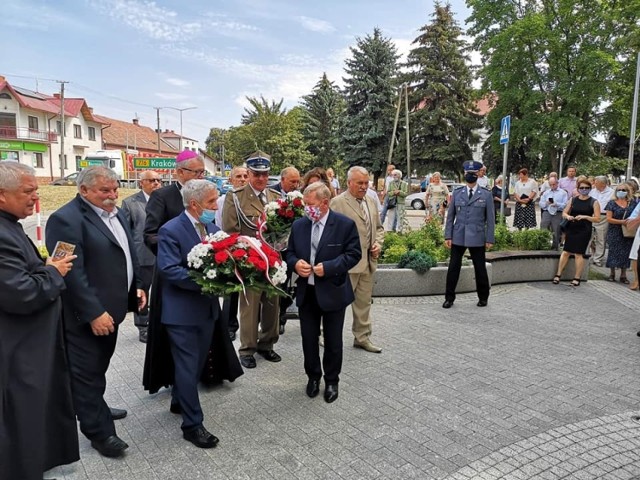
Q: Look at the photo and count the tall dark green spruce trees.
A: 3